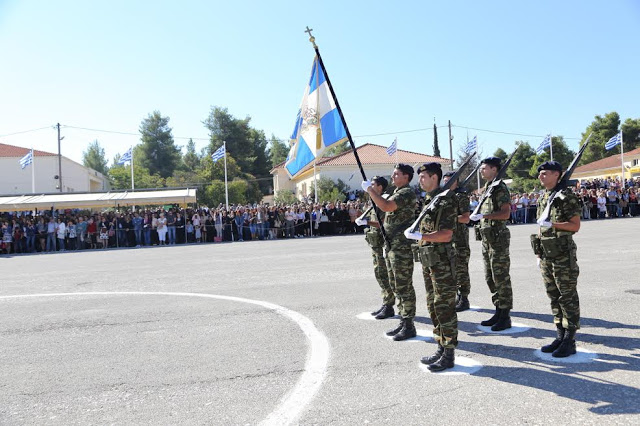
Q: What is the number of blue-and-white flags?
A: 8